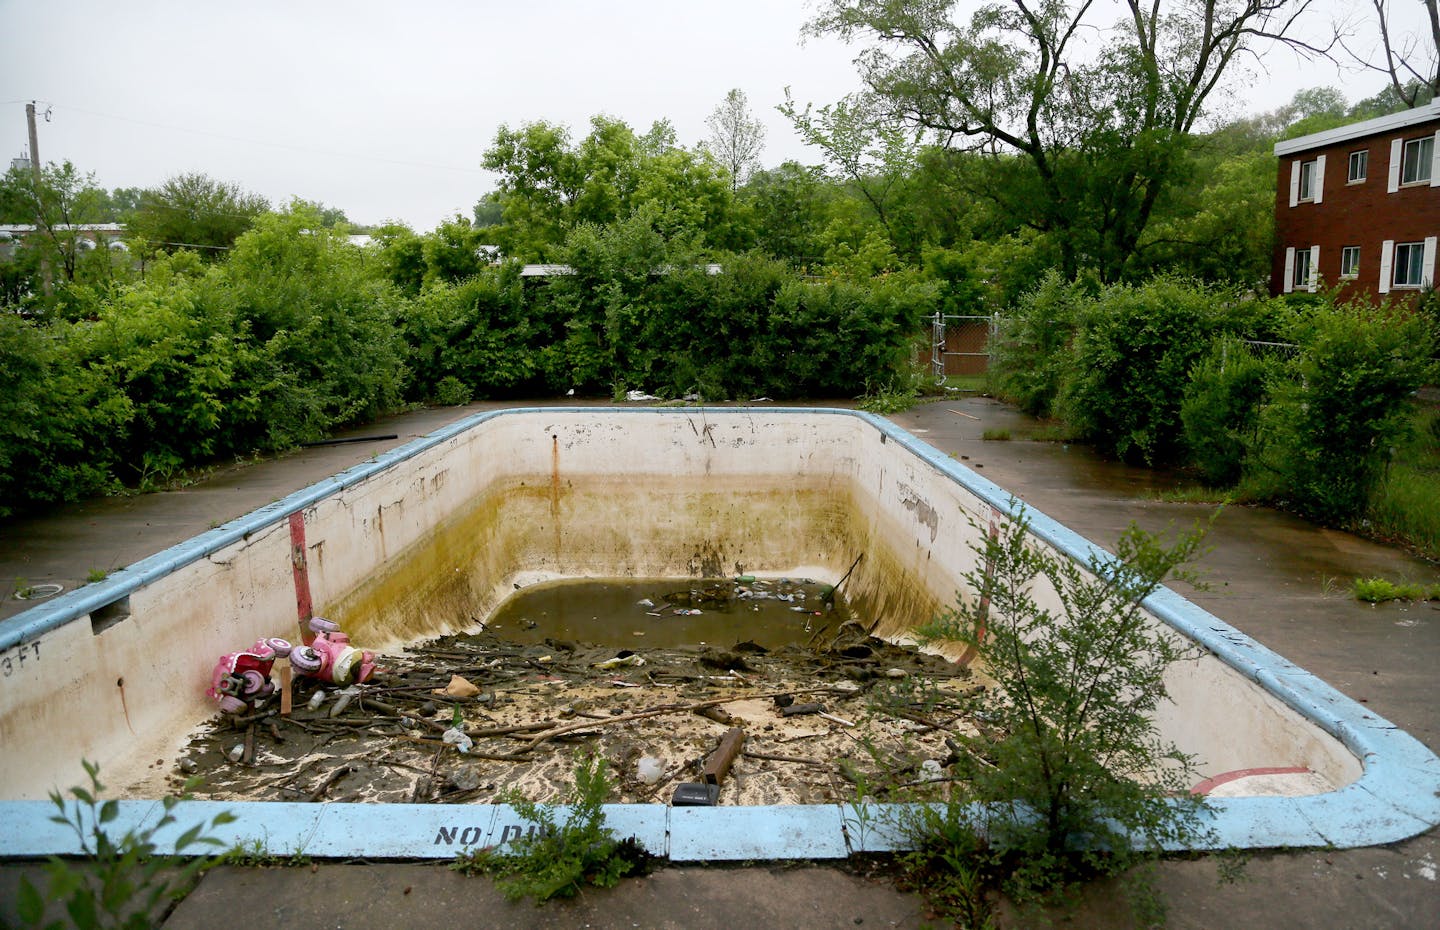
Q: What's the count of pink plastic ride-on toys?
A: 2